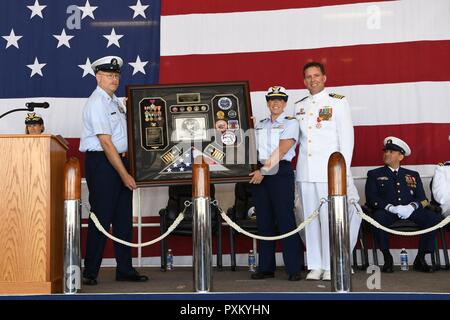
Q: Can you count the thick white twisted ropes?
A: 3